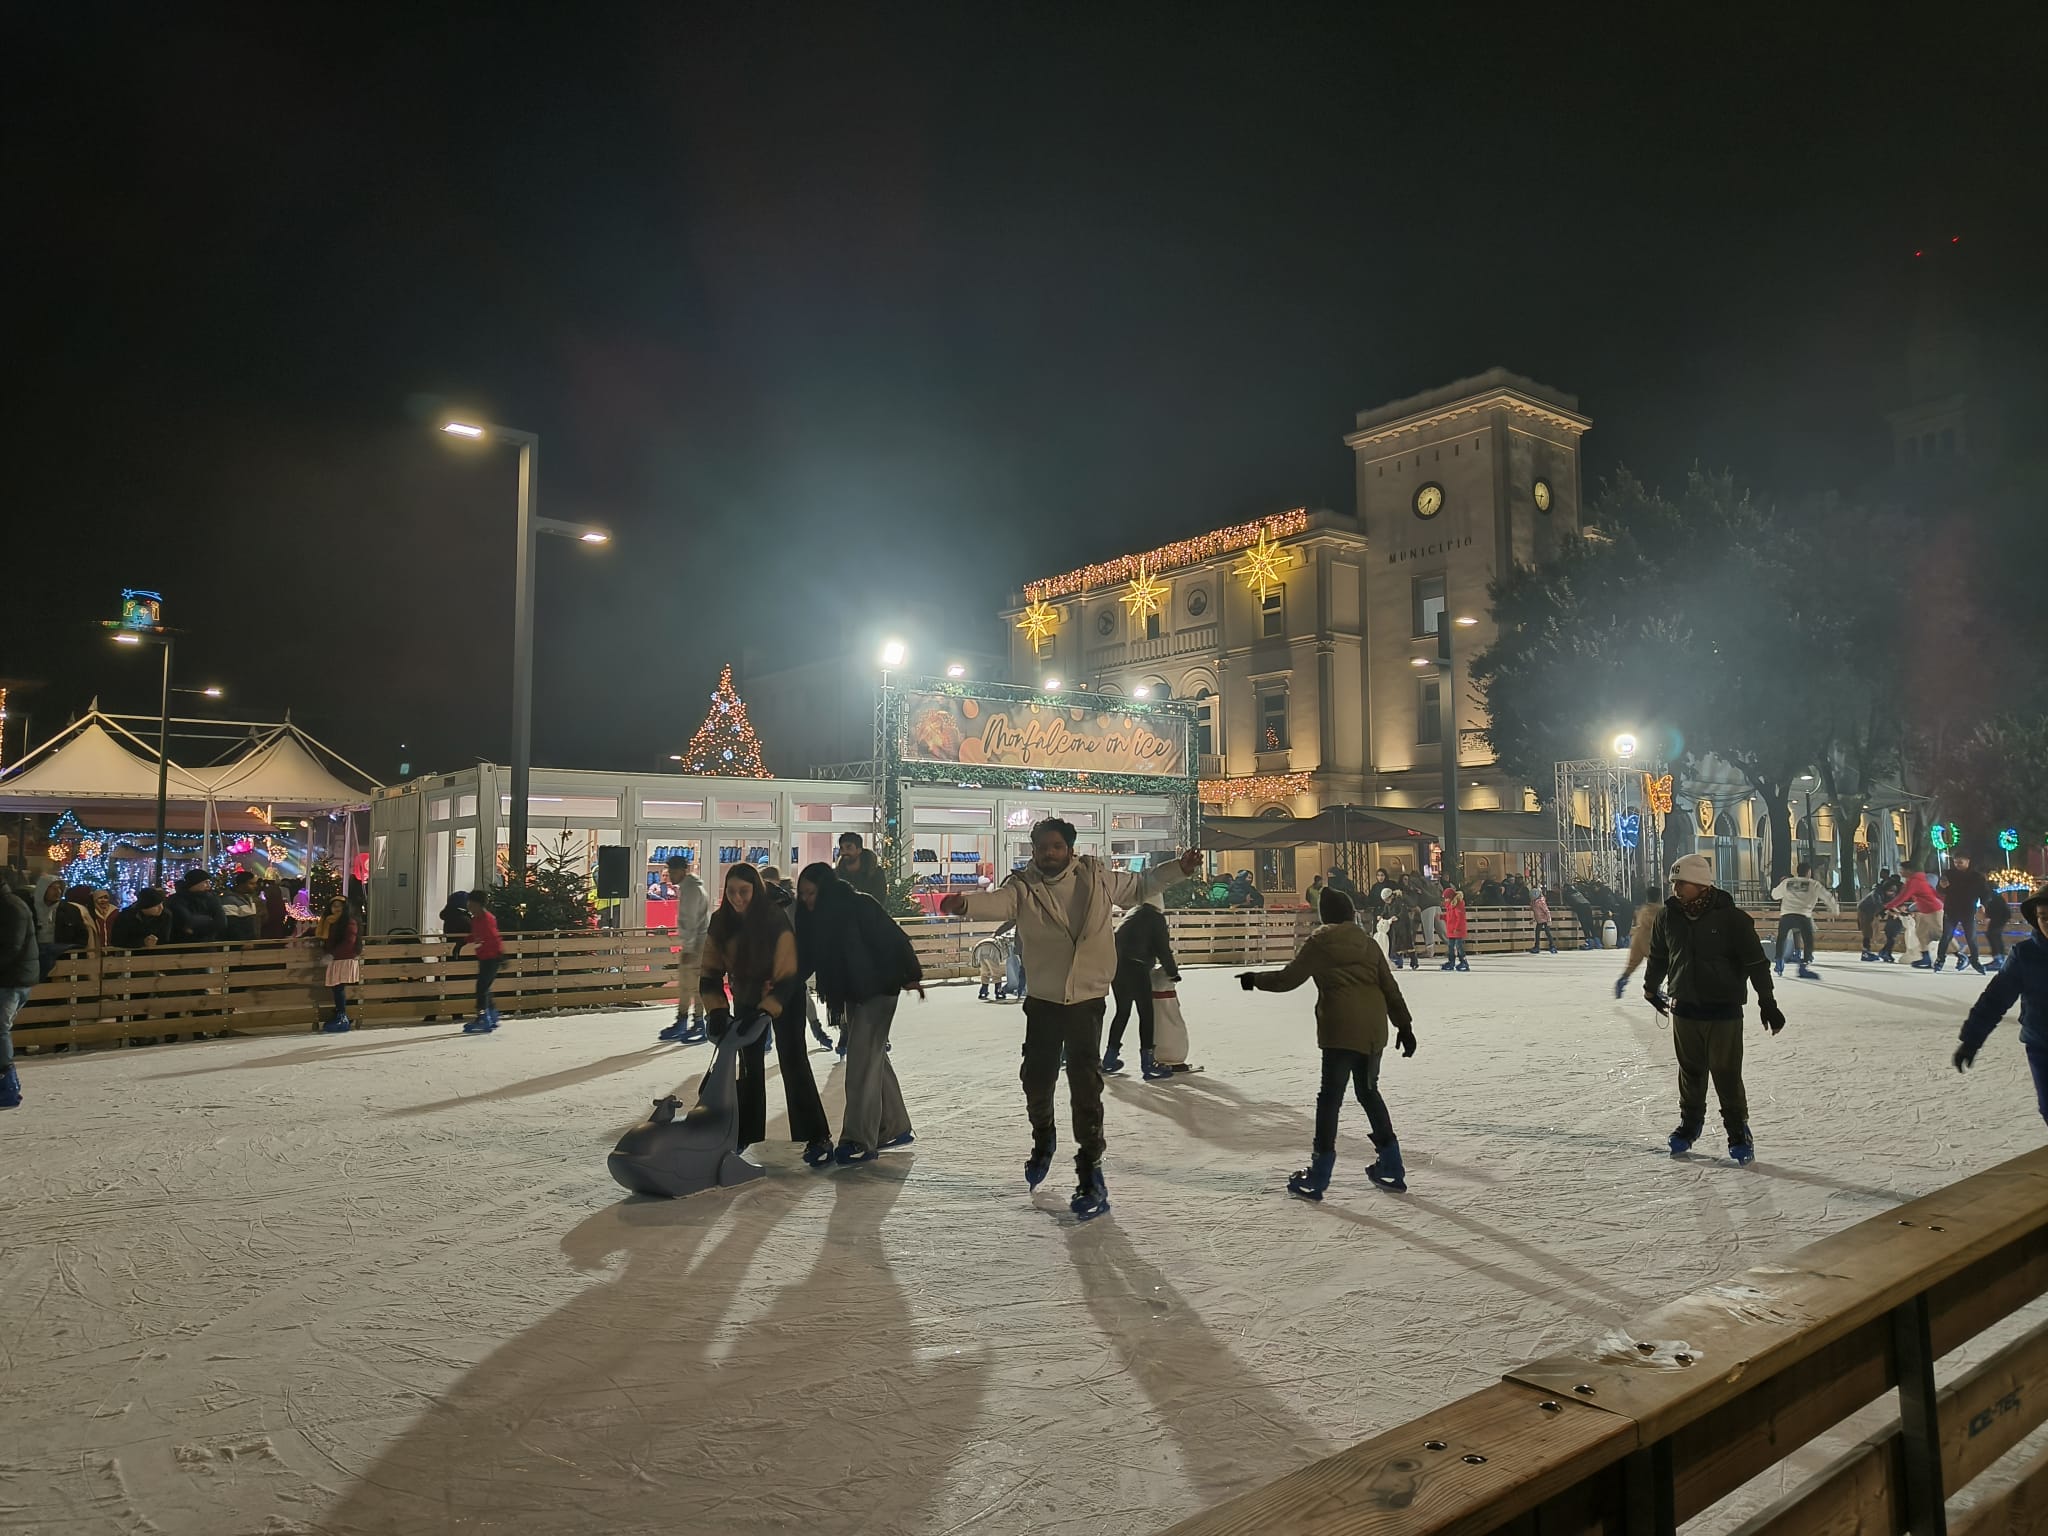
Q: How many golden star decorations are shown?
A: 3